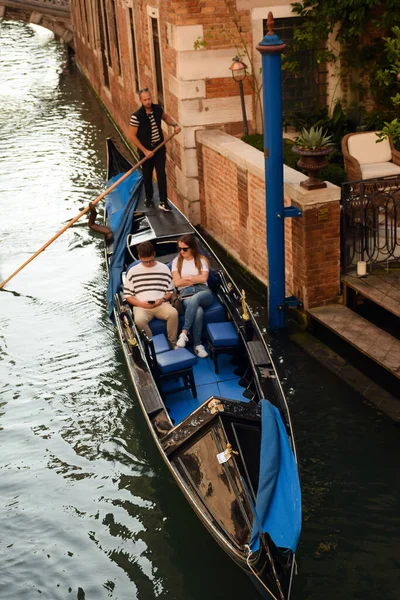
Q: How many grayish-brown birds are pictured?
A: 0